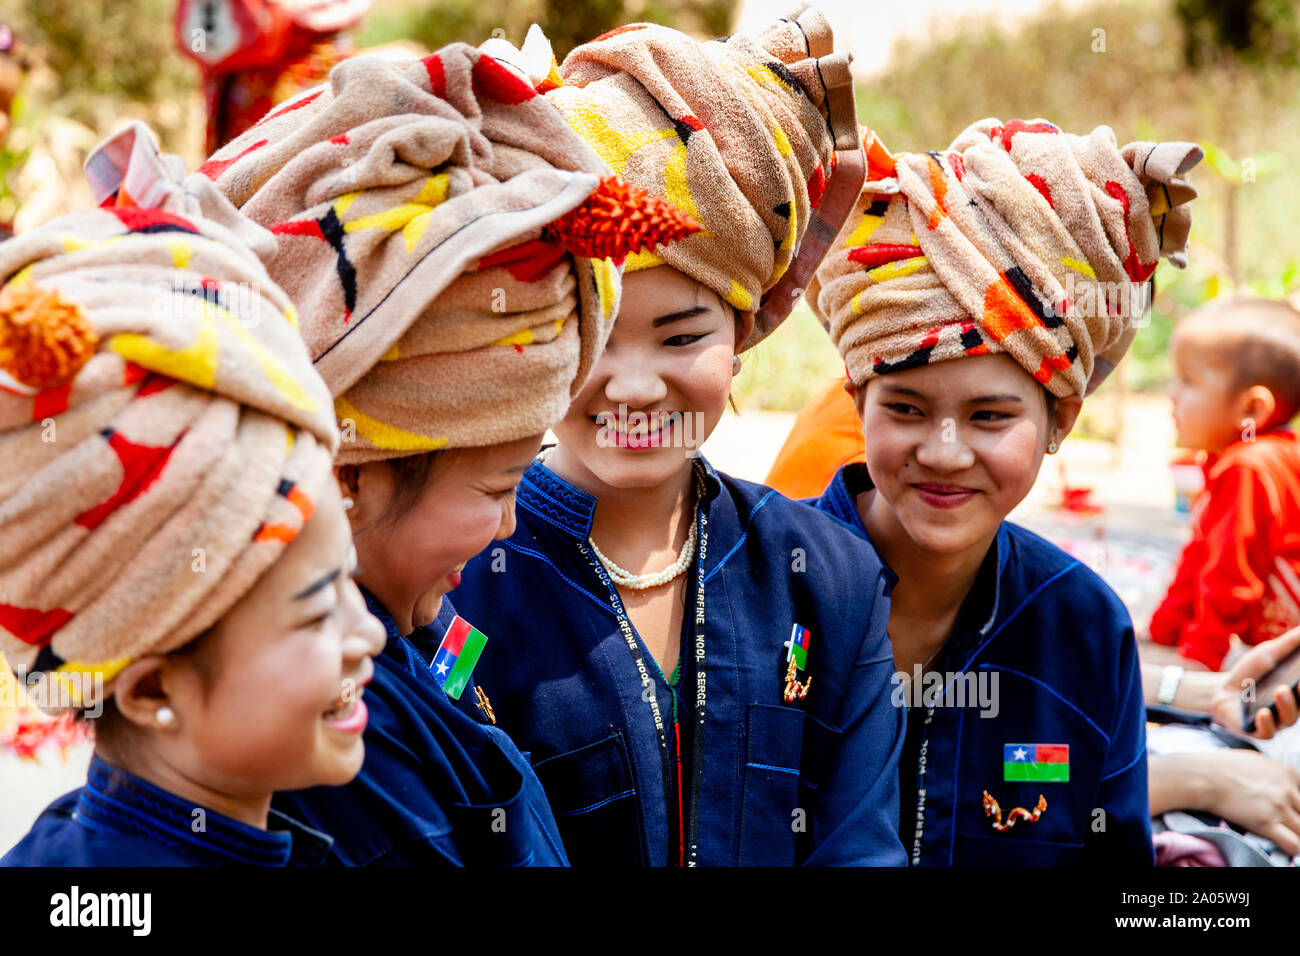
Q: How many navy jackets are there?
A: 4